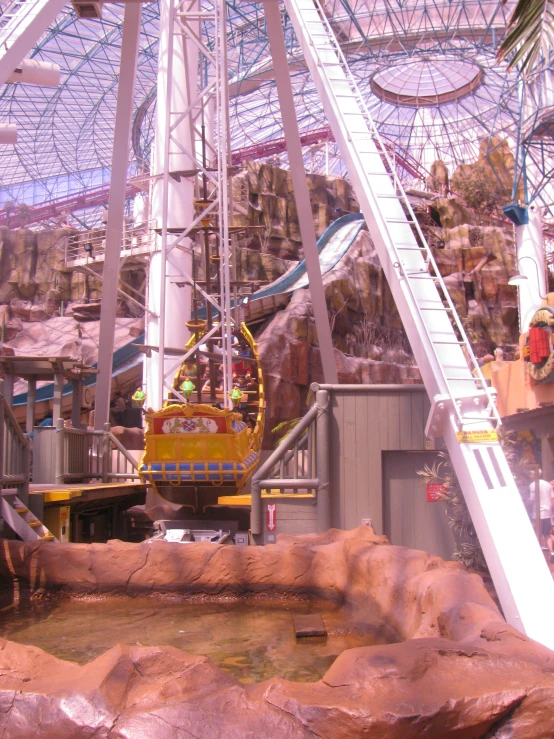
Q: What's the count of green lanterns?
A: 3